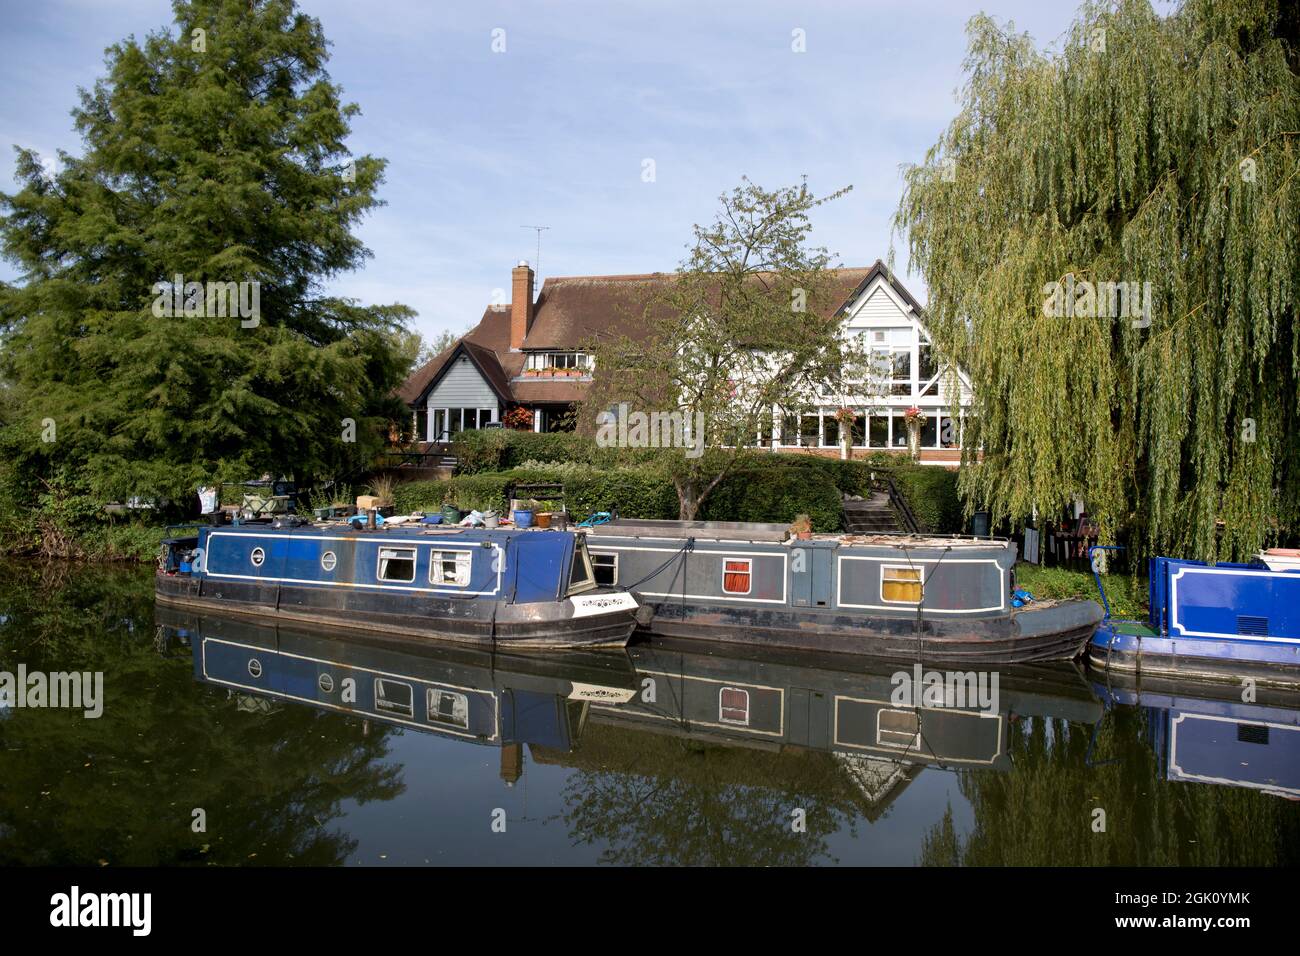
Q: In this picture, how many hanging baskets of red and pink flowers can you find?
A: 2